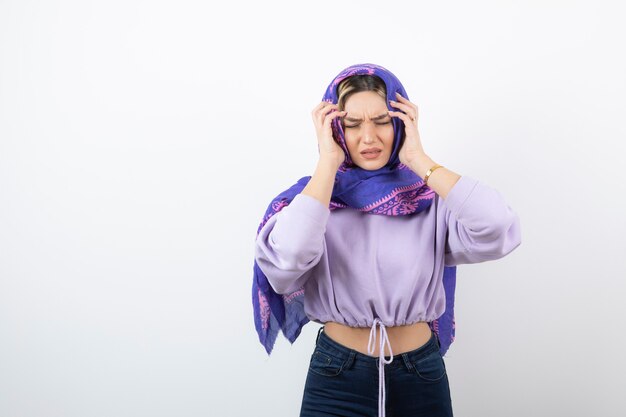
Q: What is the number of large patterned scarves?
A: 1